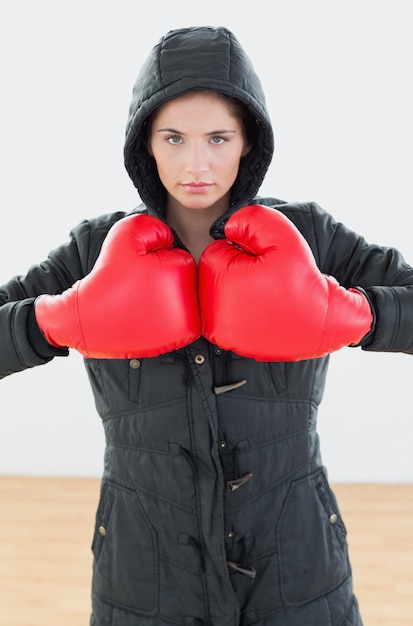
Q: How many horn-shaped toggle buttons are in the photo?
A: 3